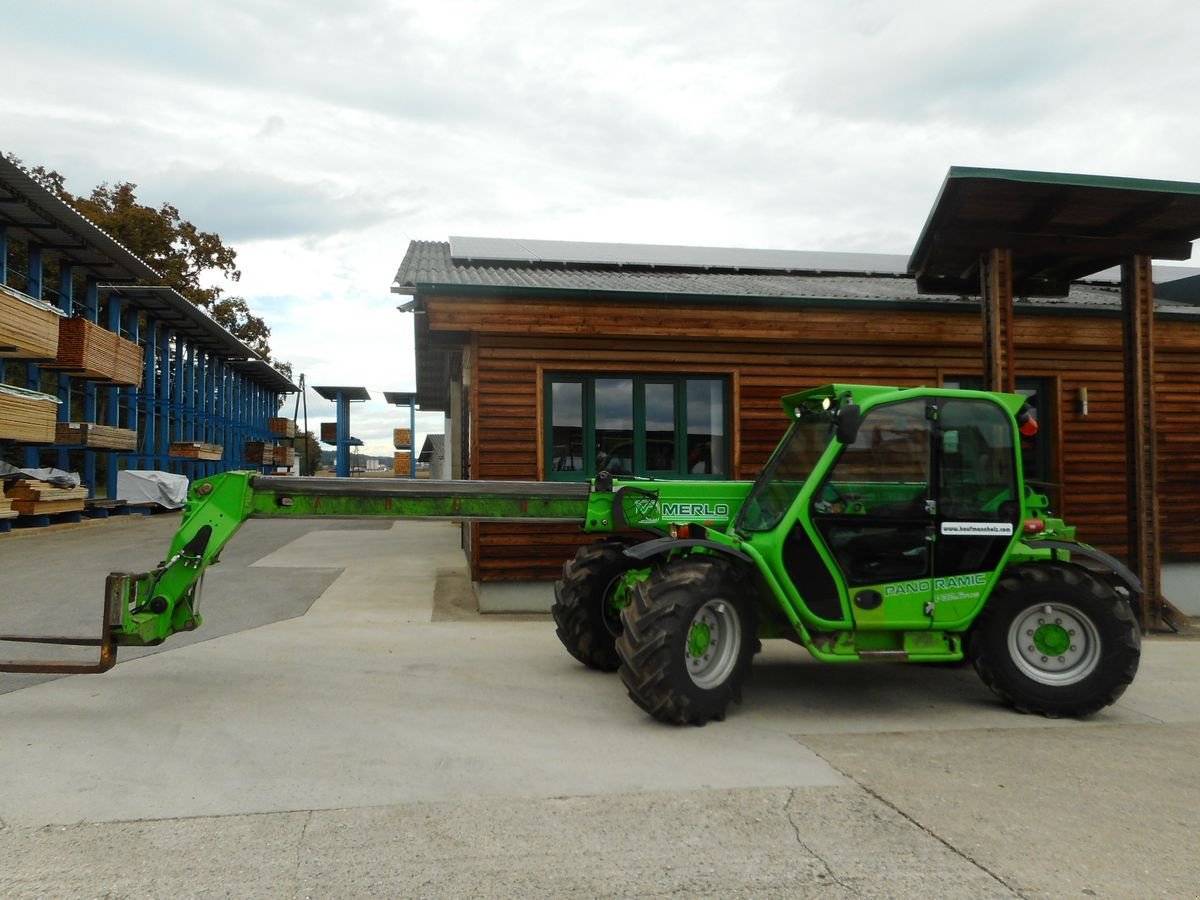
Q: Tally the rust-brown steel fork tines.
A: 2